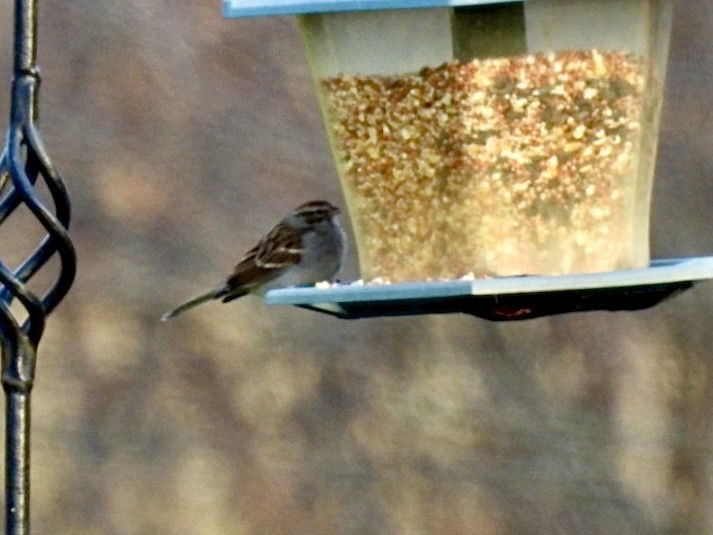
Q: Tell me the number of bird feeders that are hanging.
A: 1